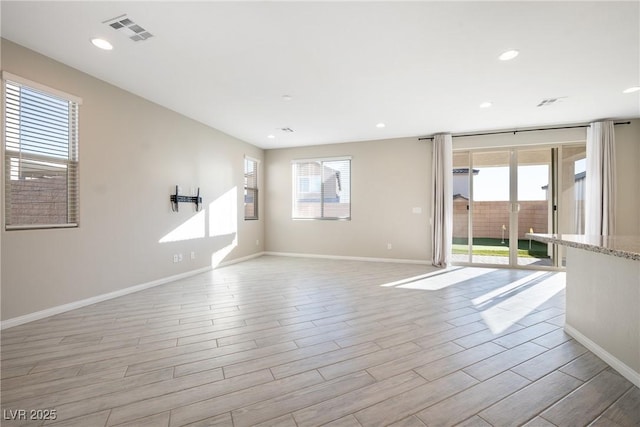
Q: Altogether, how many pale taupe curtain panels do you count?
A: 2